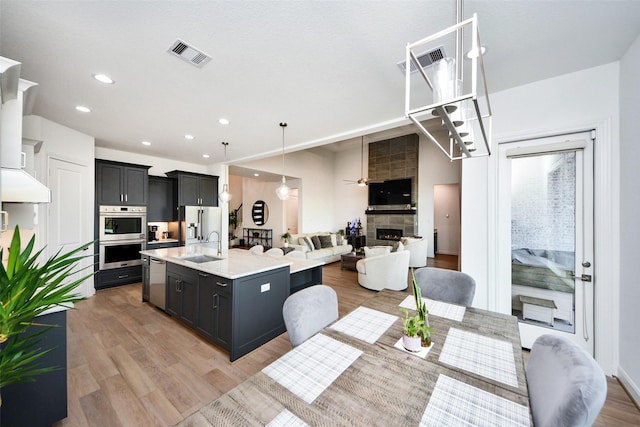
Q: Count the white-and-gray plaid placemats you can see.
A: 6